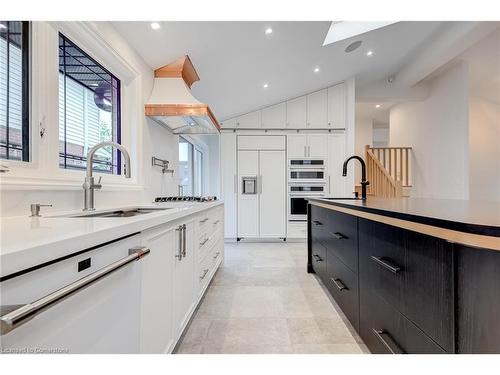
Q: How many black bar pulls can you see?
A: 6